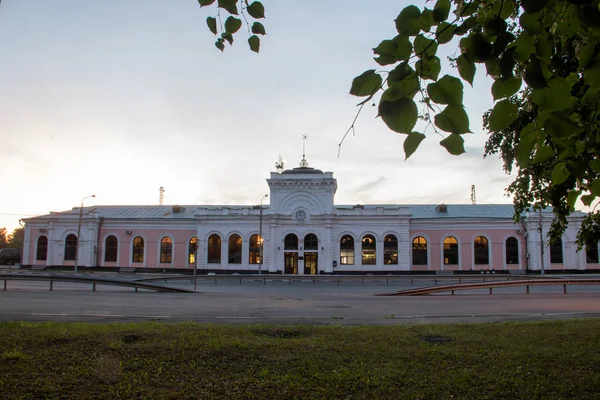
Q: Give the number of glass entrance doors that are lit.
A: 2